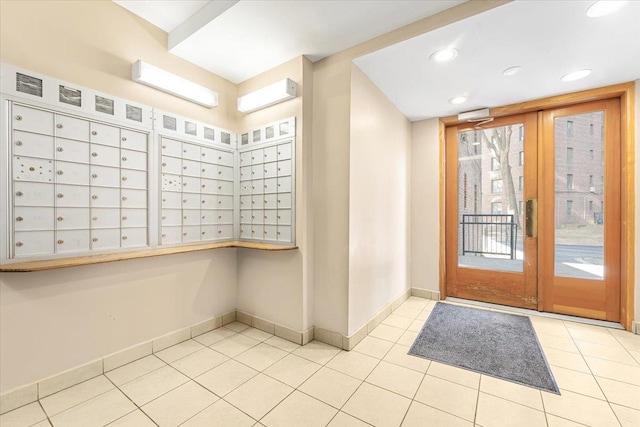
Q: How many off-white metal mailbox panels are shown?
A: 3